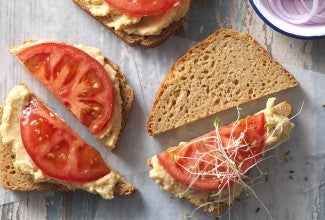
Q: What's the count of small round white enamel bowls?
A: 1